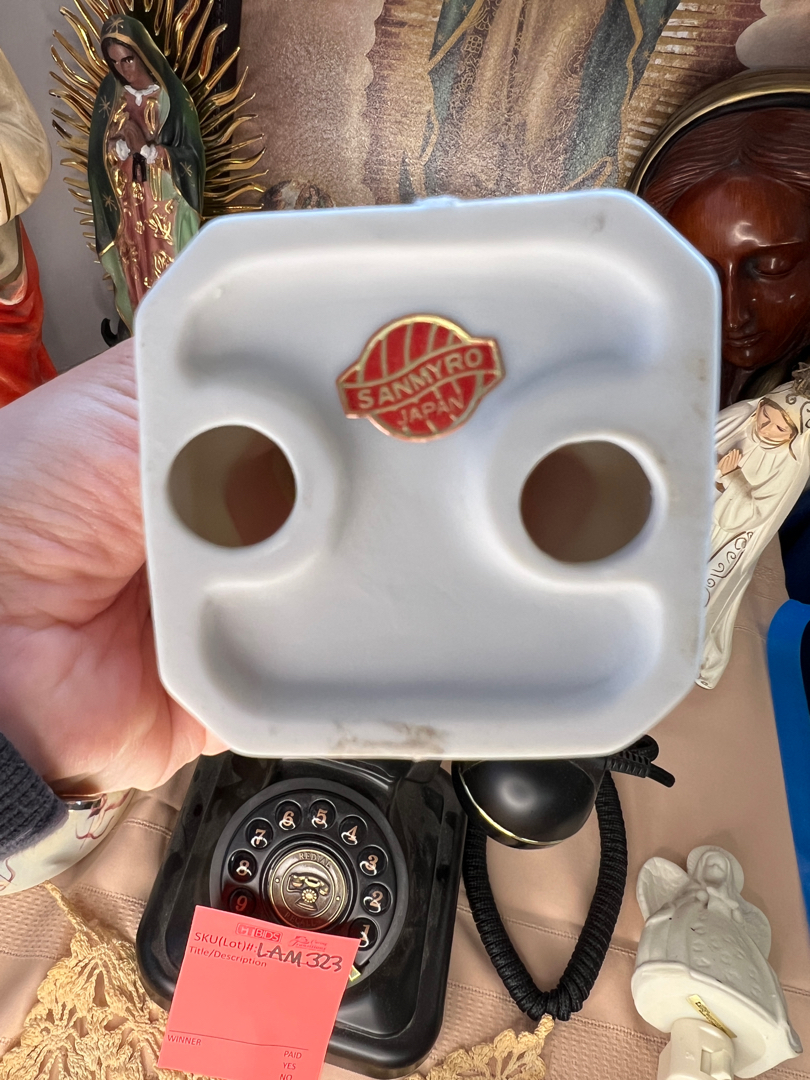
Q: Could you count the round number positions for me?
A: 9